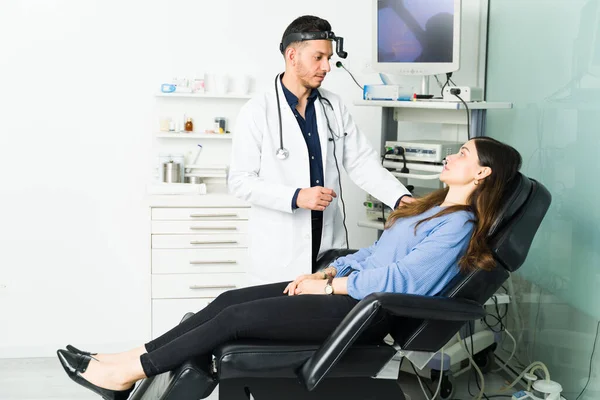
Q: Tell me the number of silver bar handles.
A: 5